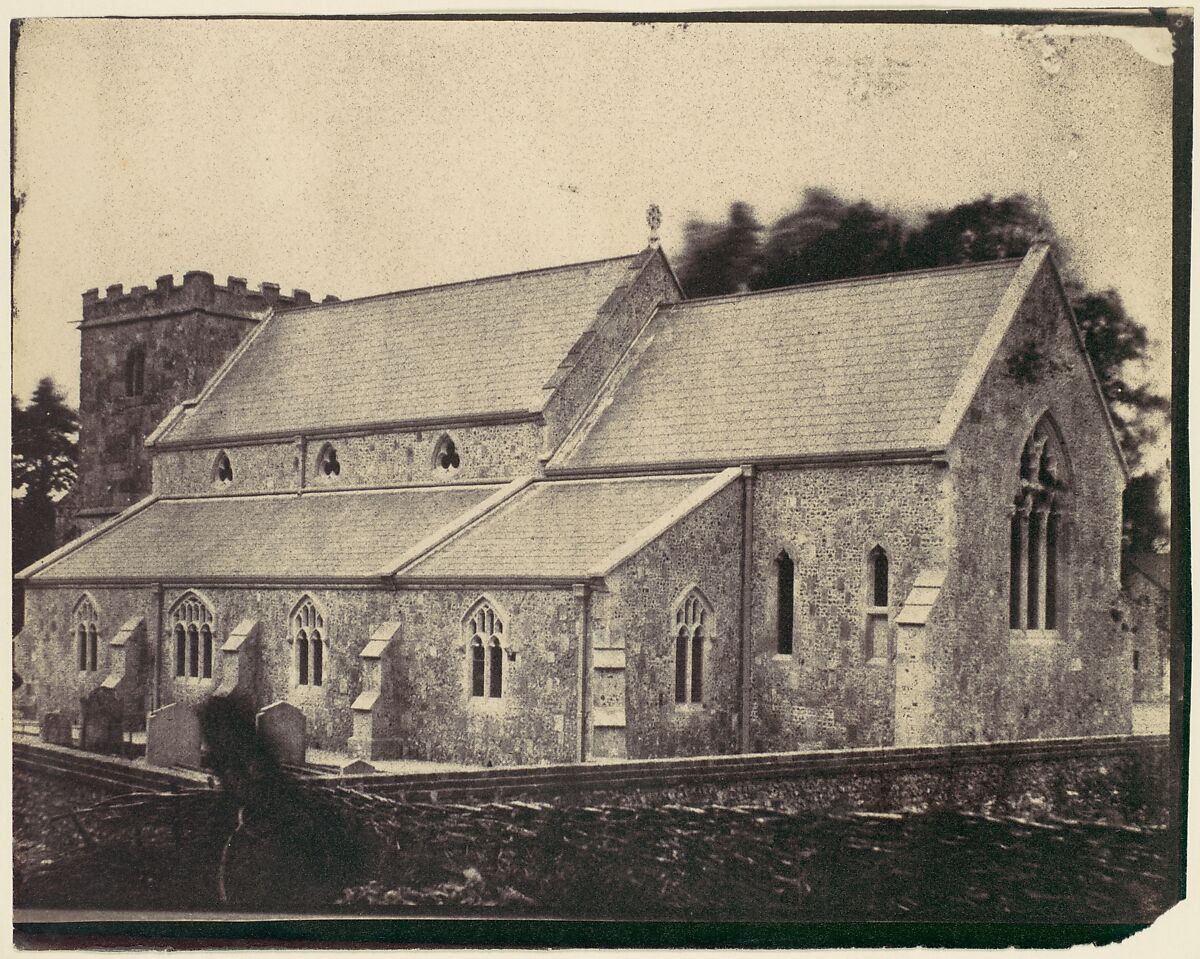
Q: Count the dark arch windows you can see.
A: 12